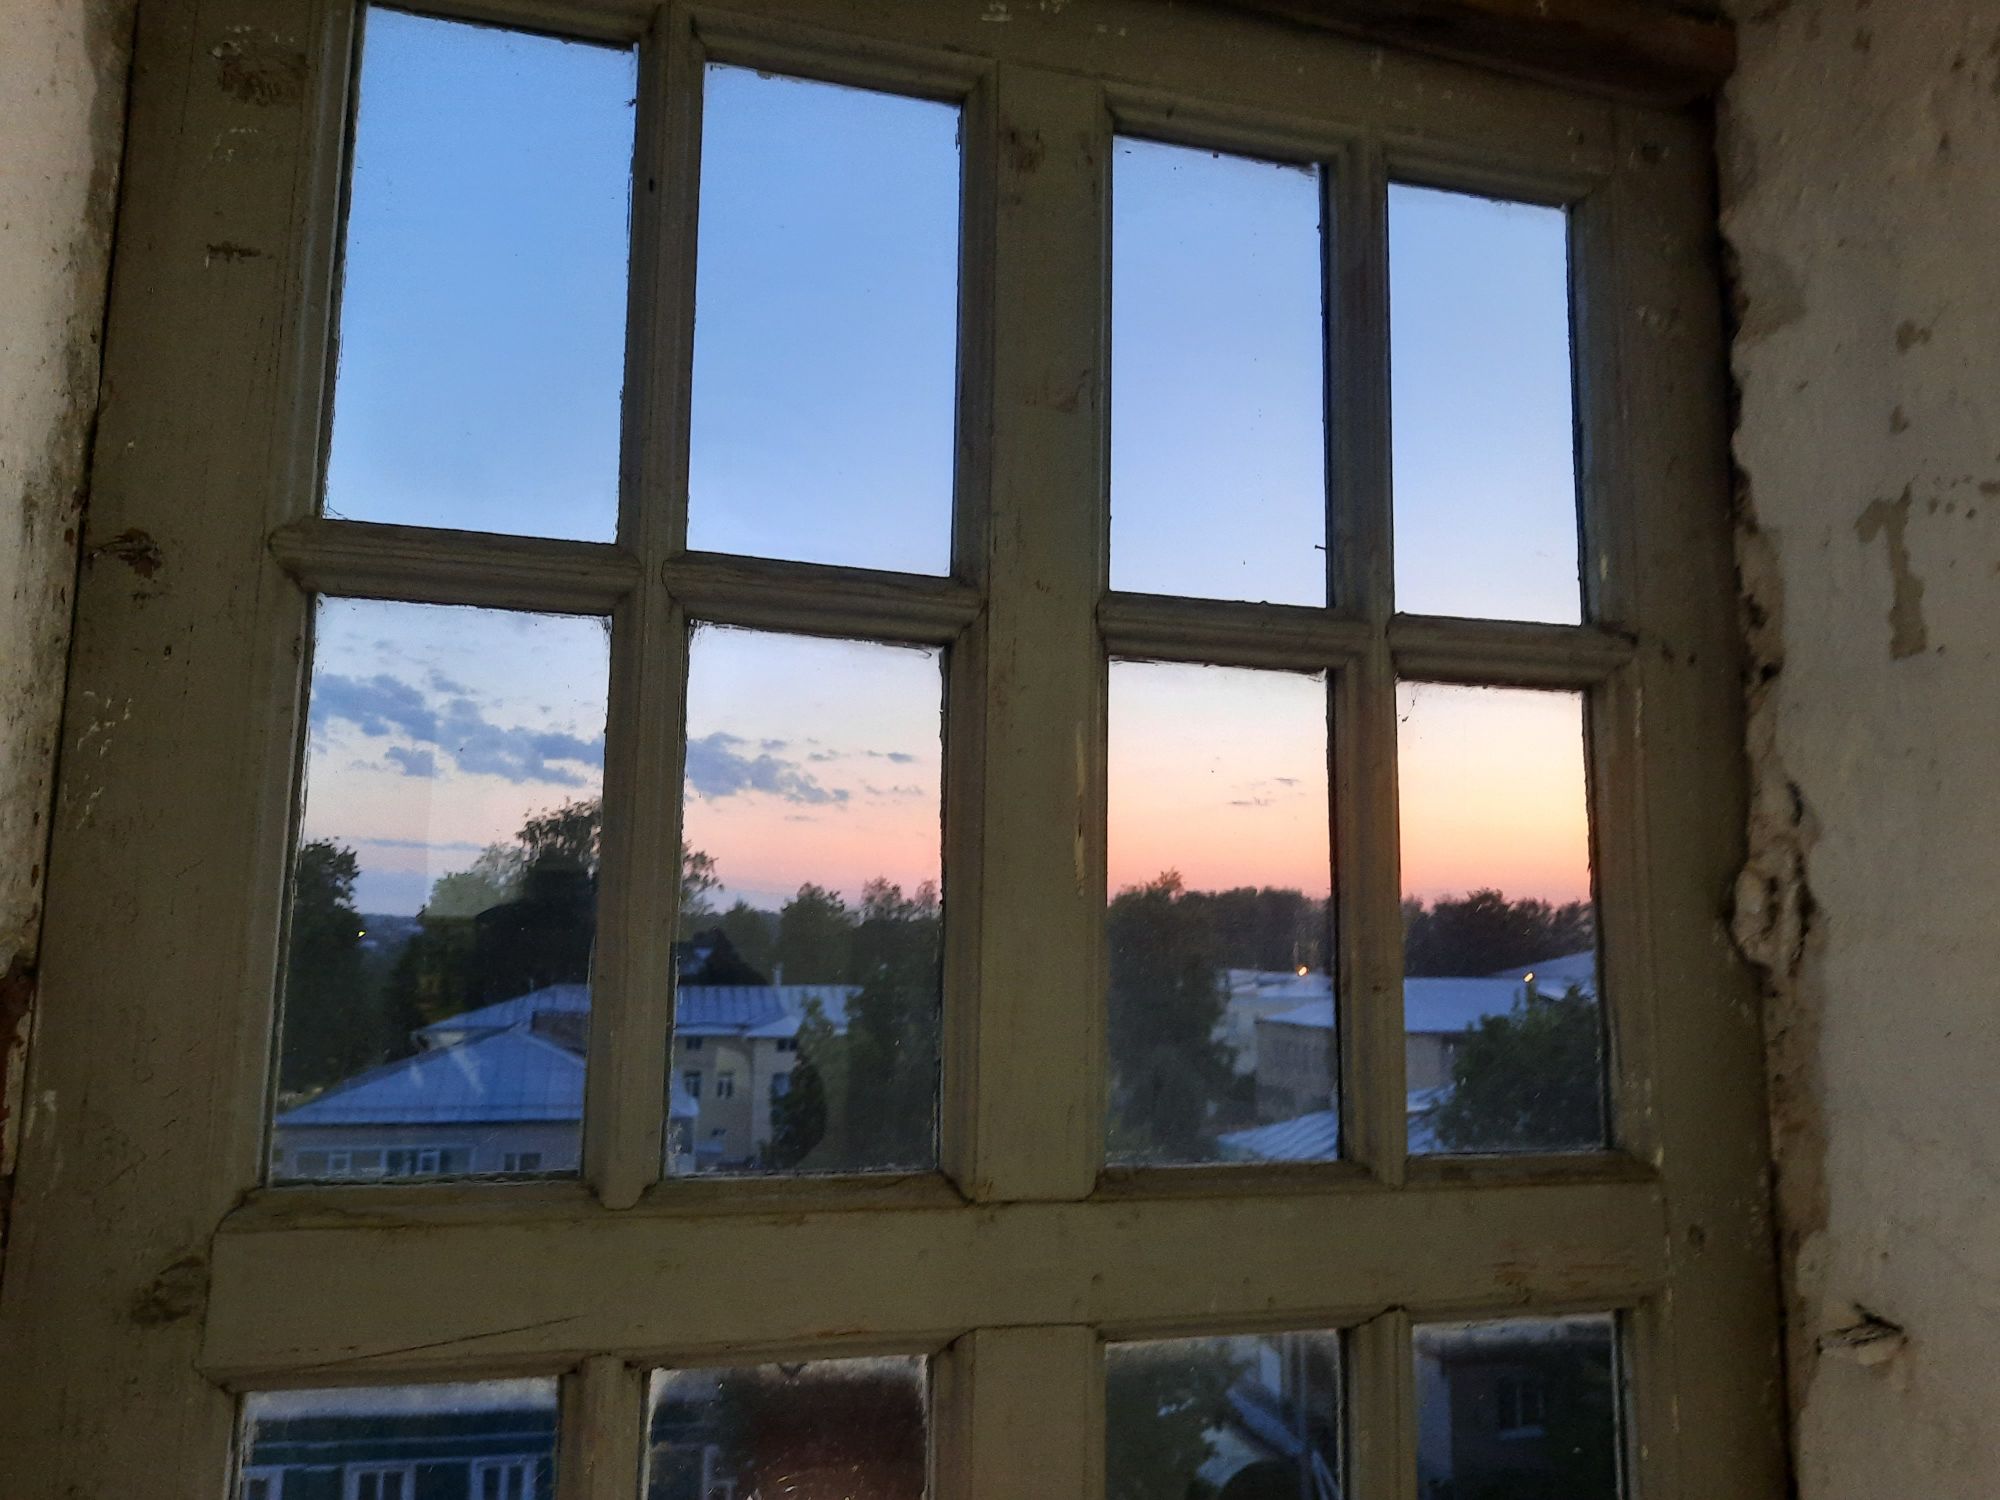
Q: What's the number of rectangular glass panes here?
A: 12